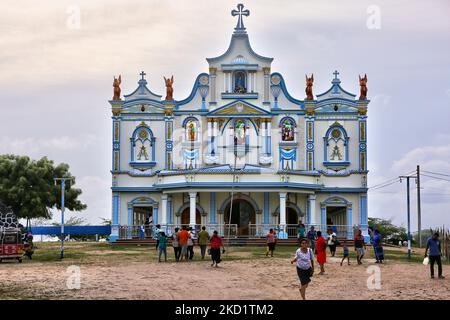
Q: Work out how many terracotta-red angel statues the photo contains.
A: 4